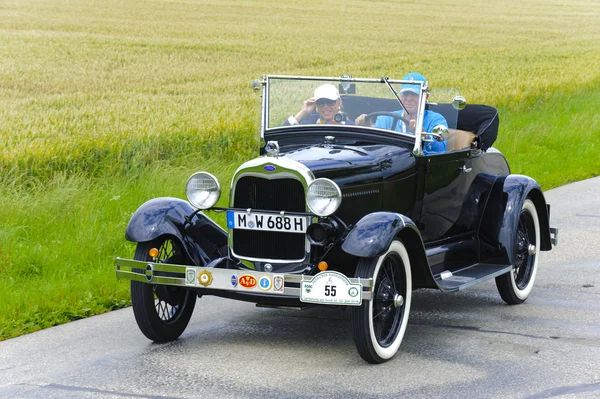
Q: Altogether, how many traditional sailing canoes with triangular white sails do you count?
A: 0